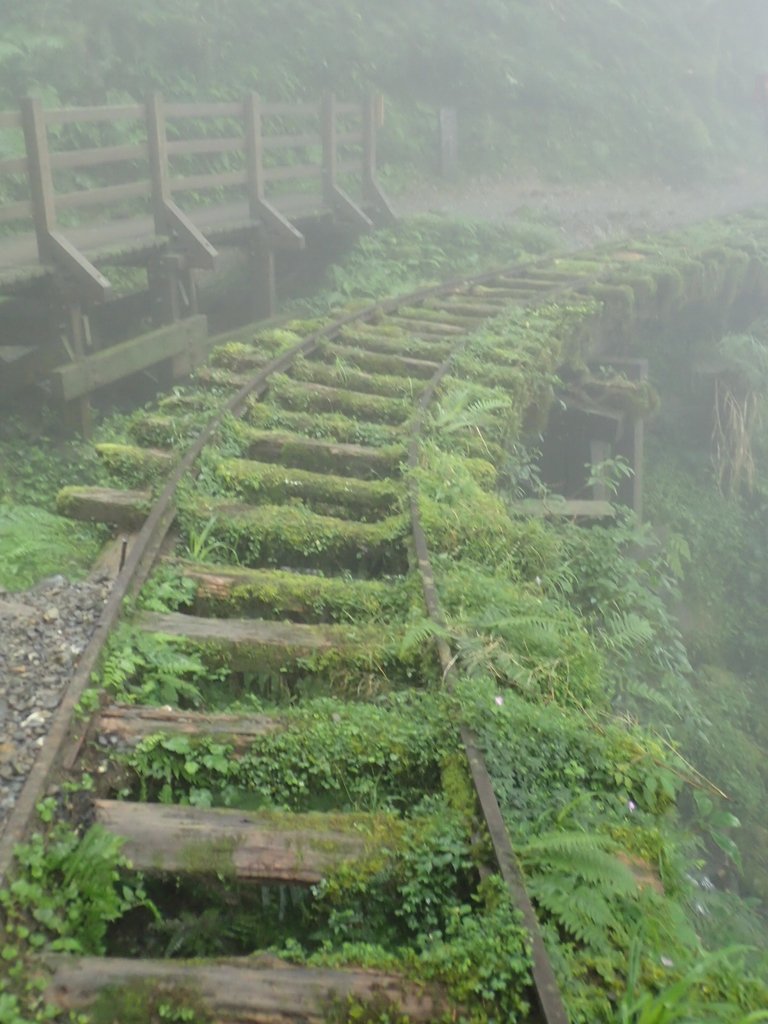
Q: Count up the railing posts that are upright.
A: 5